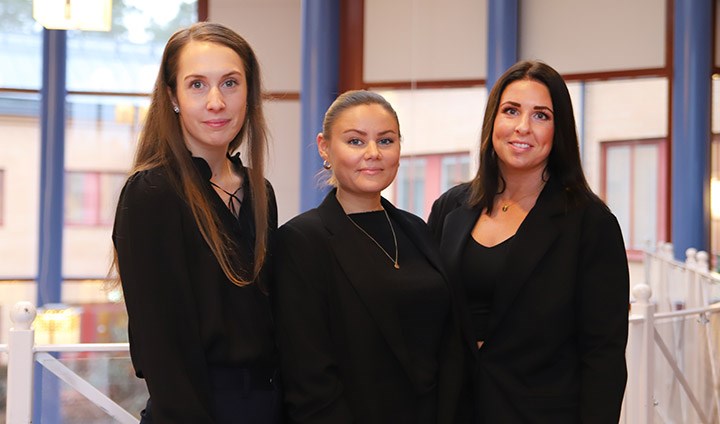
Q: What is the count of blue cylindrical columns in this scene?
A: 4